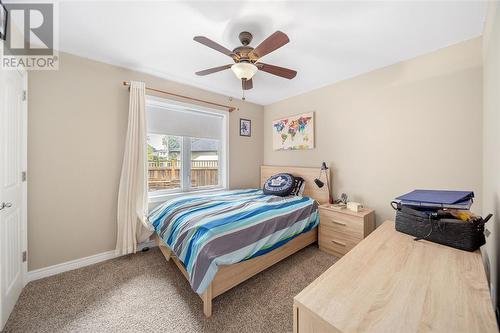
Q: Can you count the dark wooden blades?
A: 5